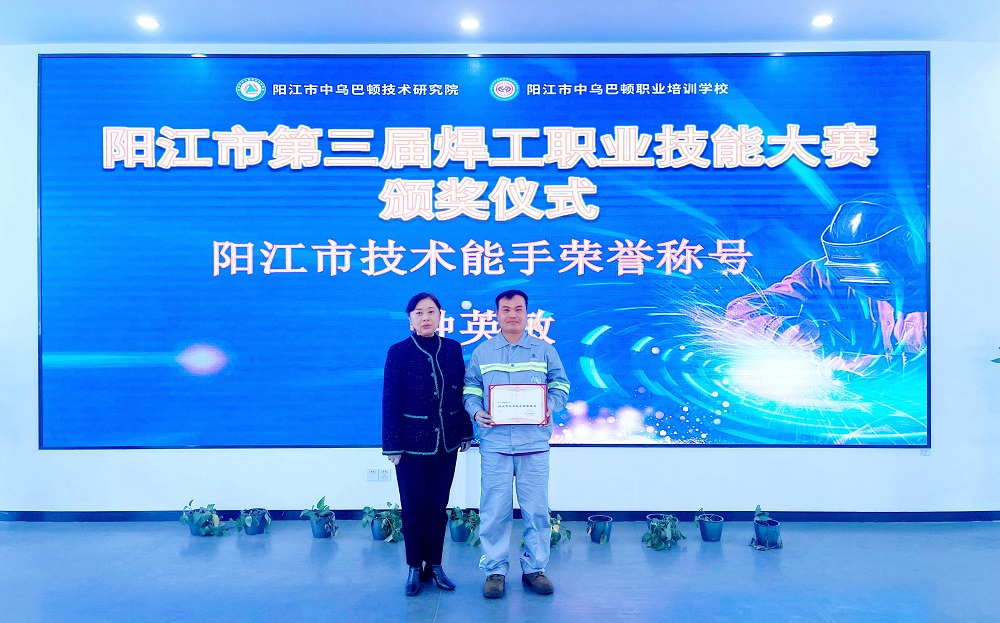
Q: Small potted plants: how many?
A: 10